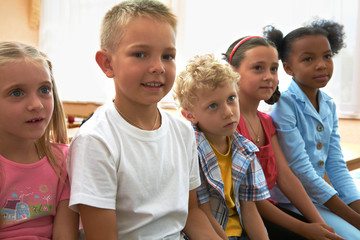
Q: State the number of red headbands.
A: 1